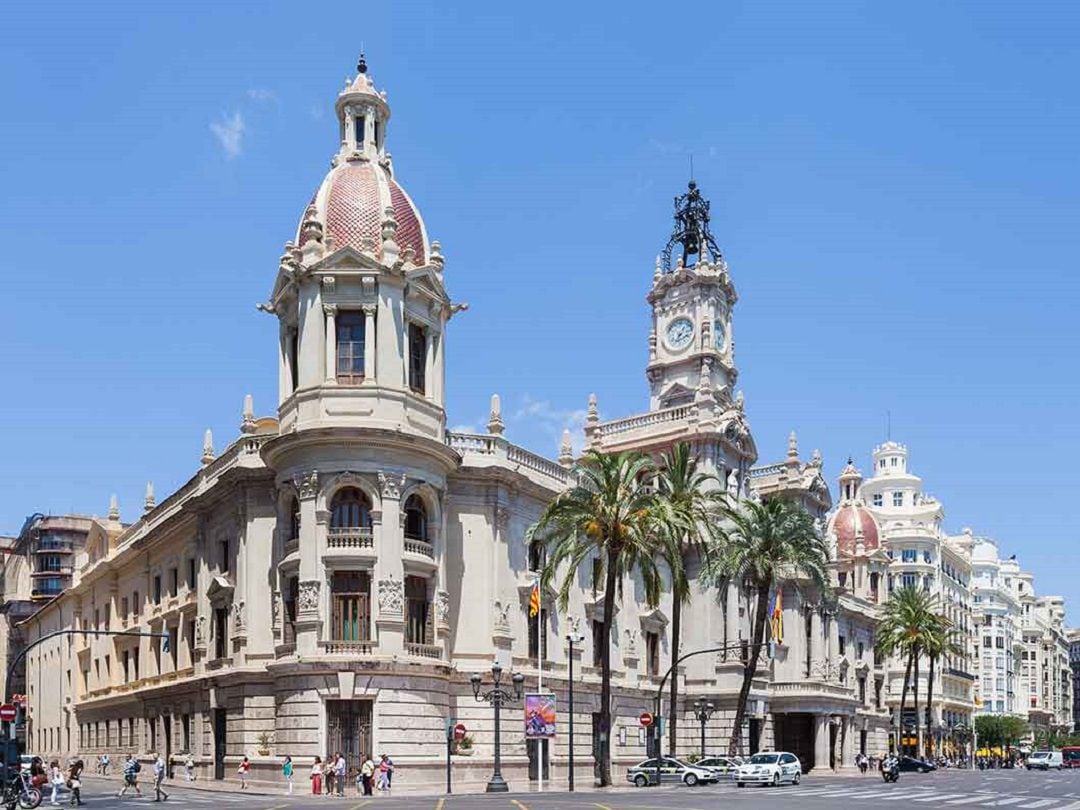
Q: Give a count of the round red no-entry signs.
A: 3